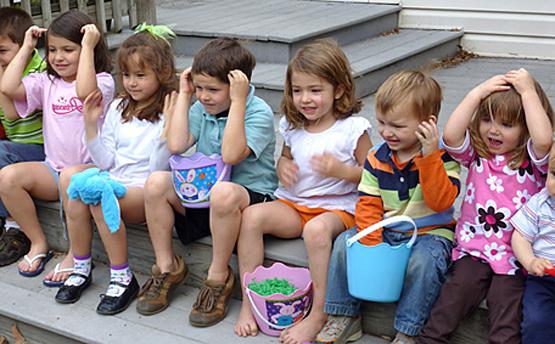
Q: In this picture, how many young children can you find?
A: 8